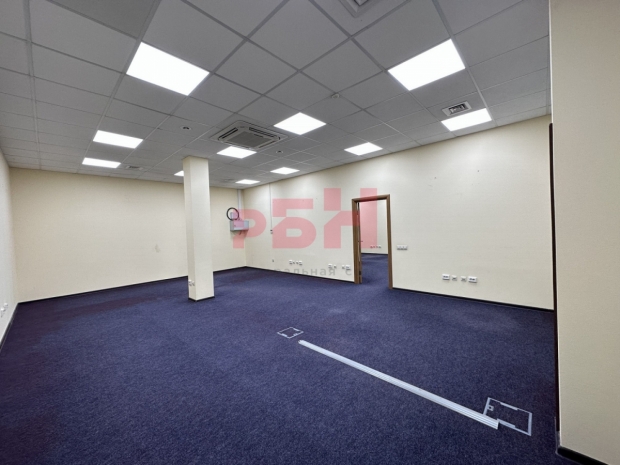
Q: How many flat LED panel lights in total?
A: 11